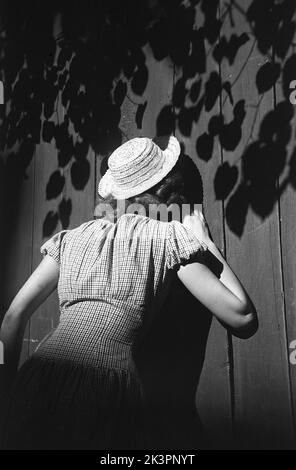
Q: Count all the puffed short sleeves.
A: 2